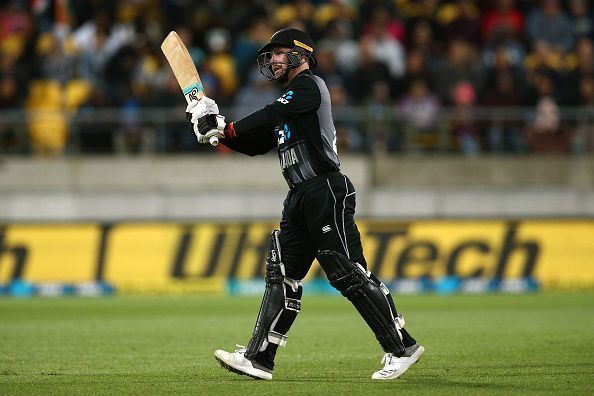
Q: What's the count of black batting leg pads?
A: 2